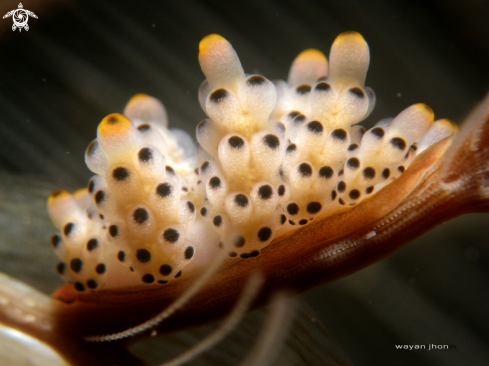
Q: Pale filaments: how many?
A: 3